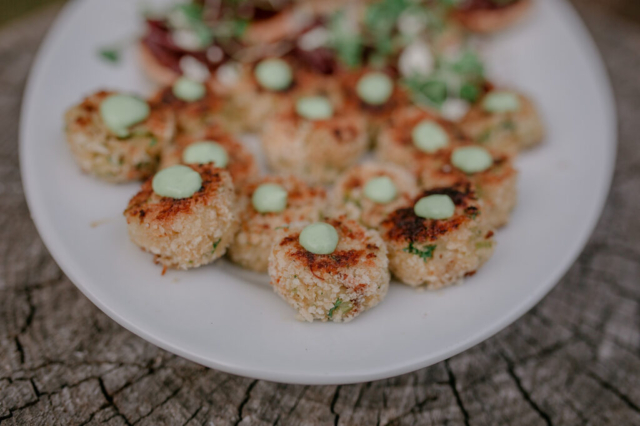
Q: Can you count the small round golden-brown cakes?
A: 14